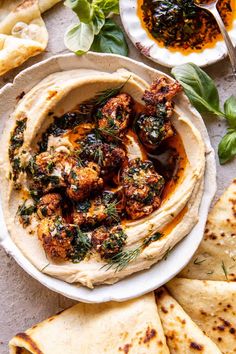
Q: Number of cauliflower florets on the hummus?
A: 11